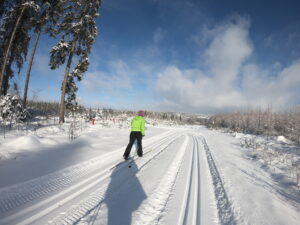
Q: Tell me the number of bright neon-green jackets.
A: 1